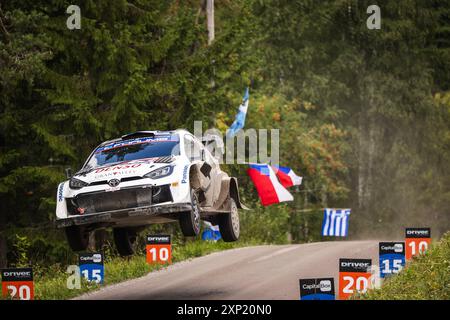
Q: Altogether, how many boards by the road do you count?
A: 7